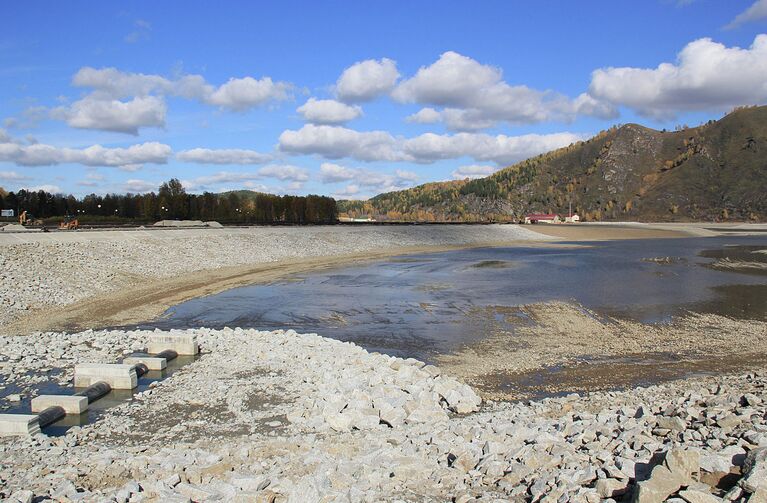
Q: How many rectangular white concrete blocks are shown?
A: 5